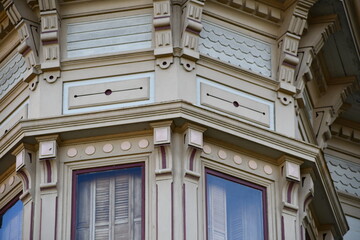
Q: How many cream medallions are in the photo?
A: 12